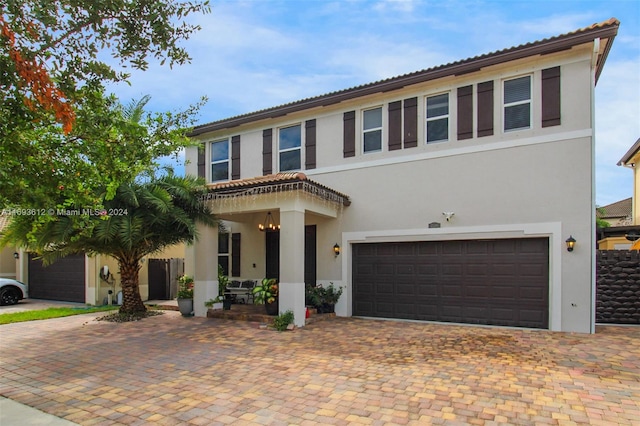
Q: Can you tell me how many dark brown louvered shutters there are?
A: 11